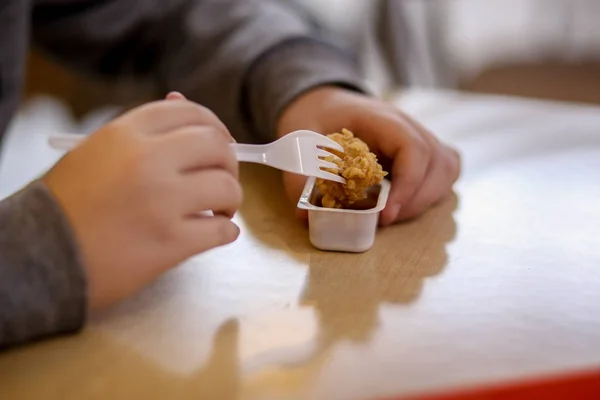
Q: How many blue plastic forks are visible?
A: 0